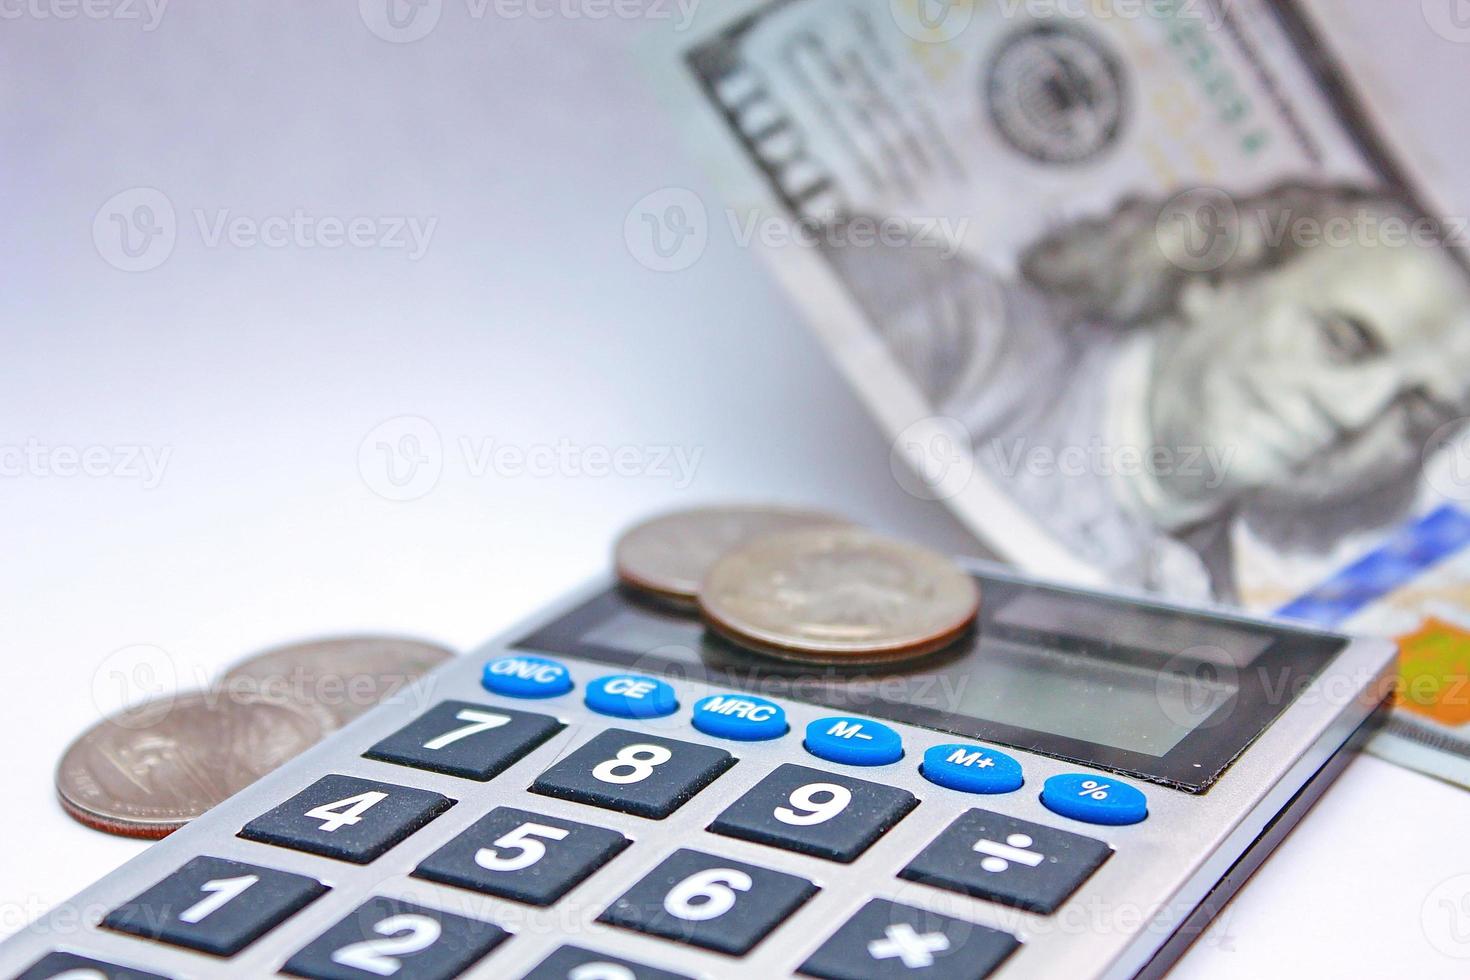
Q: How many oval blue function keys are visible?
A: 6